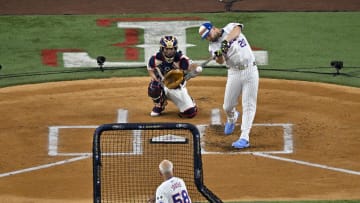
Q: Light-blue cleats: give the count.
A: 2